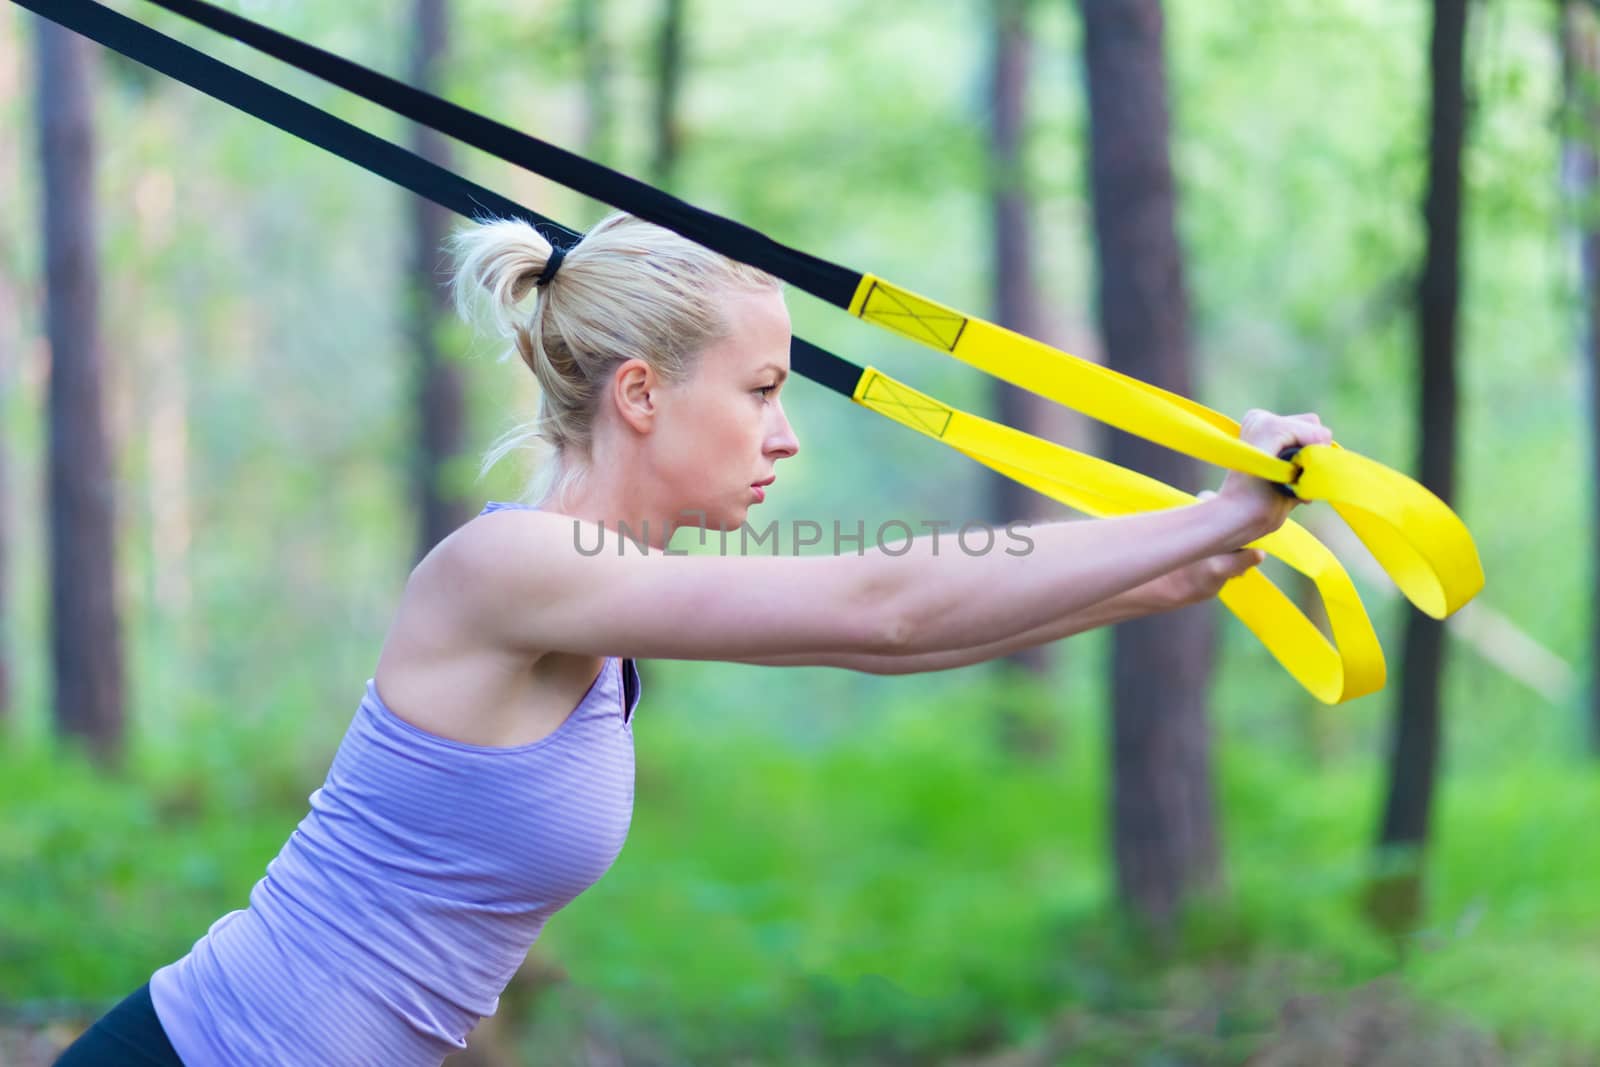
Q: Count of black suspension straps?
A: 2